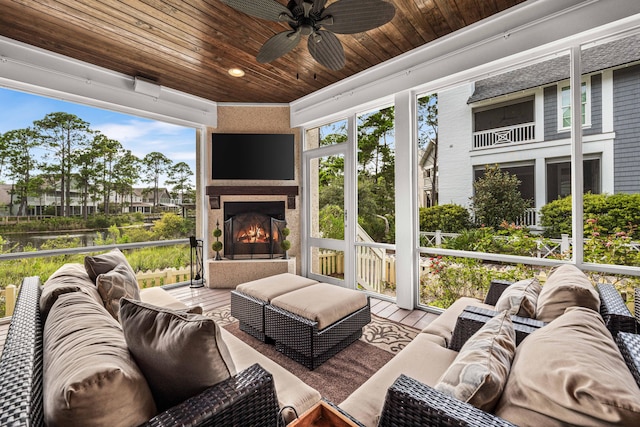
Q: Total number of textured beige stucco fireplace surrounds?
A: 1